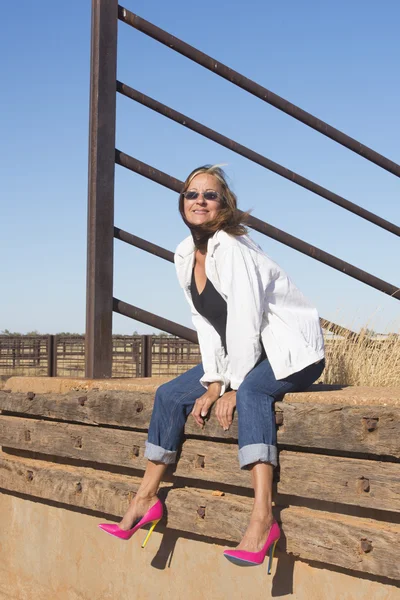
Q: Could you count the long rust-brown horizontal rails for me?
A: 5